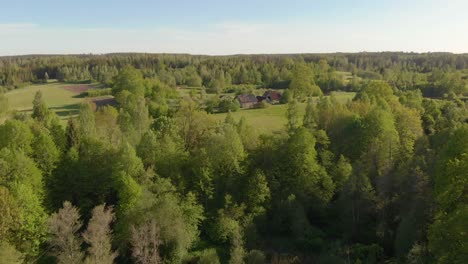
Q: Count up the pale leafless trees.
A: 3